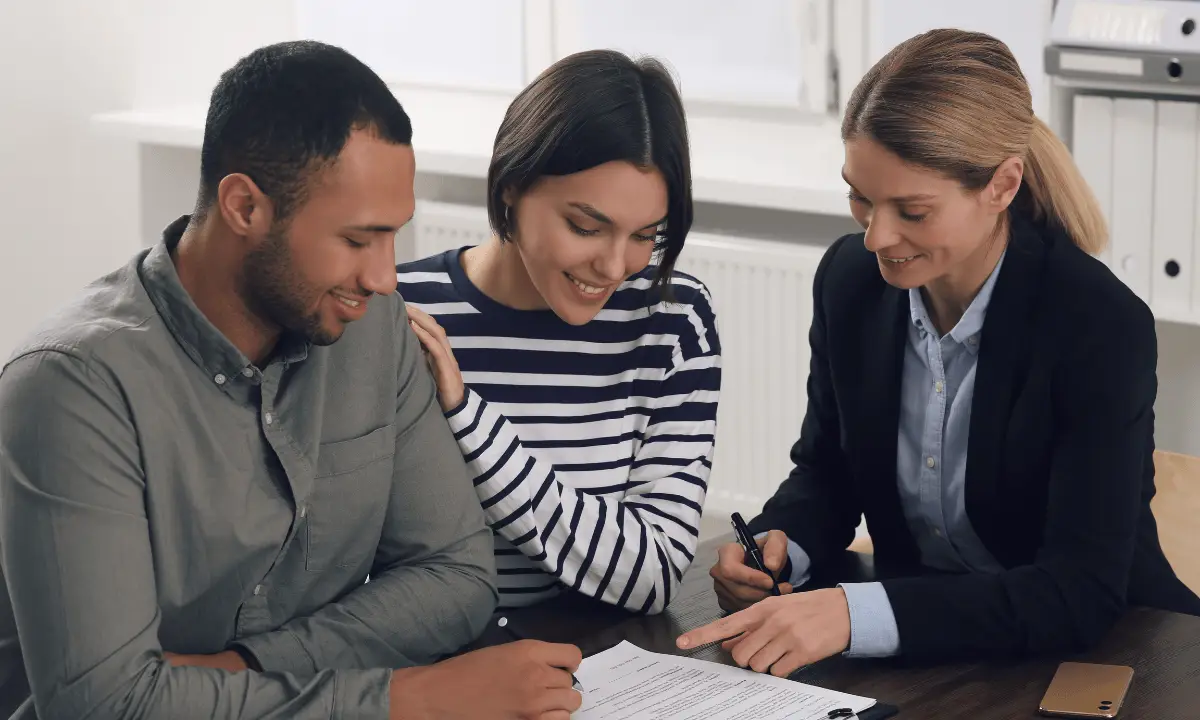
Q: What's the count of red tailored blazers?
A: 0